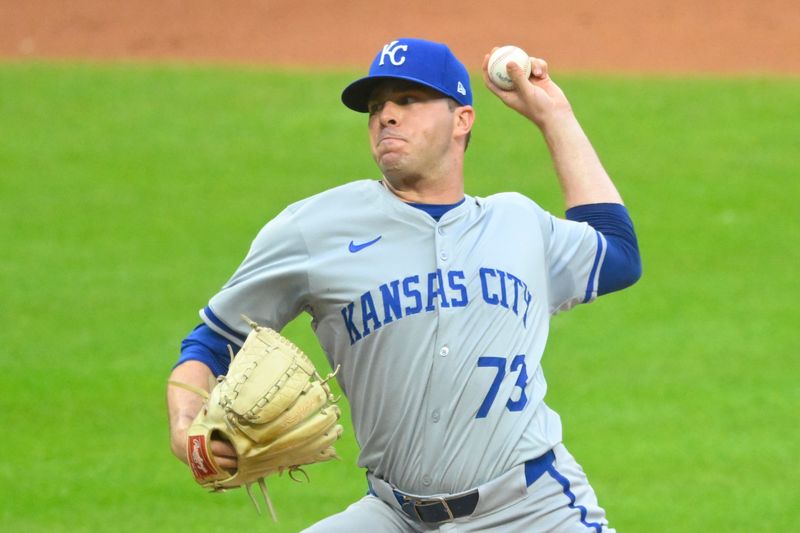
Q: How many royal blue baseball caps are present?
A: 1